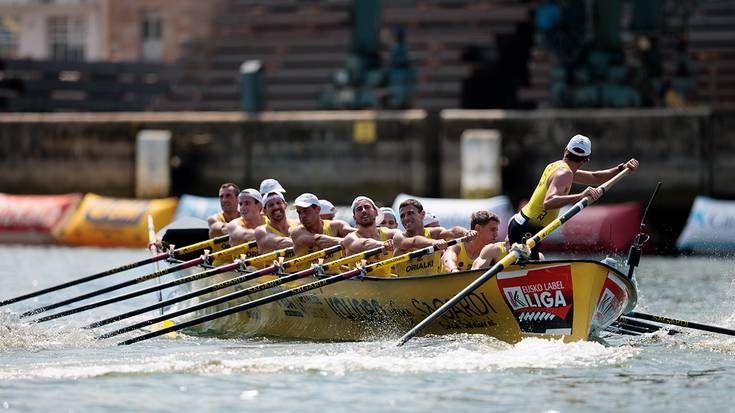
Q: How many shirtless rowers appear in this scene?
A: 0